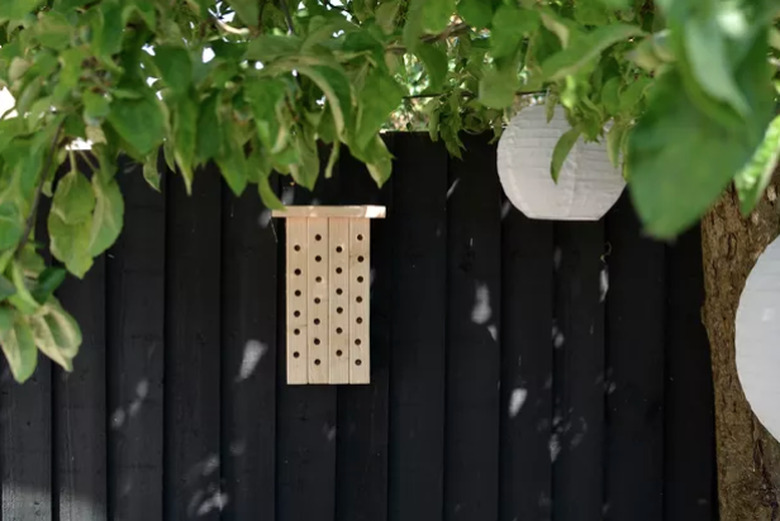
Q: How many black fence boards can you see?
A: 13